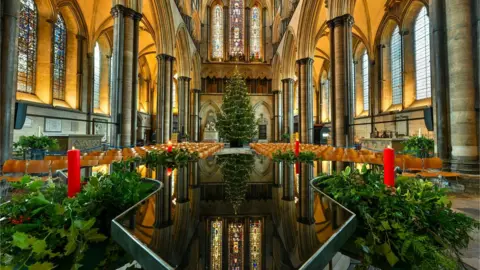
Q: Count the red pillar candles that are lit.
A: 4